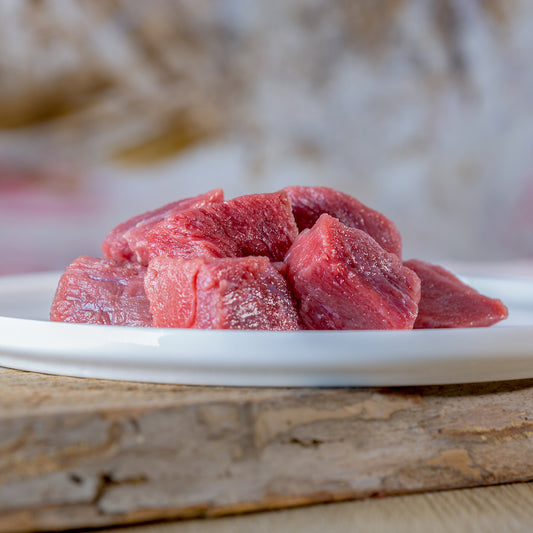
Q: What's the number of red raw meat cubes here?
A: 7